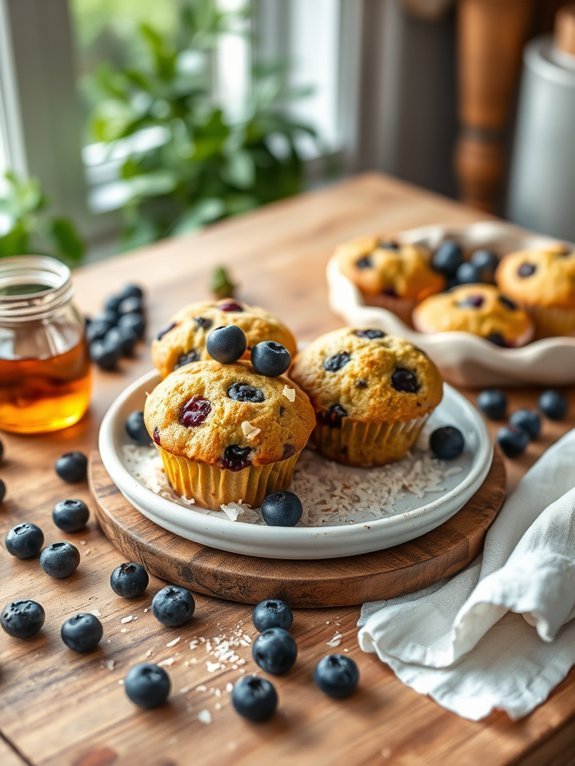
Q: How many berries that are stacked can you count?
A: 2